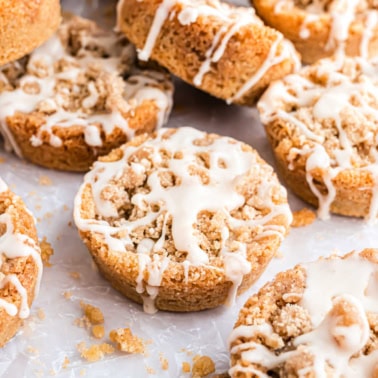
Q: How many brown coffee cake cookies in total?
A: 8